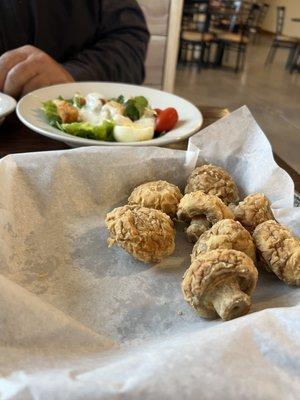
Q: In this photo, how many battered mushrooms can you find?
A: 8